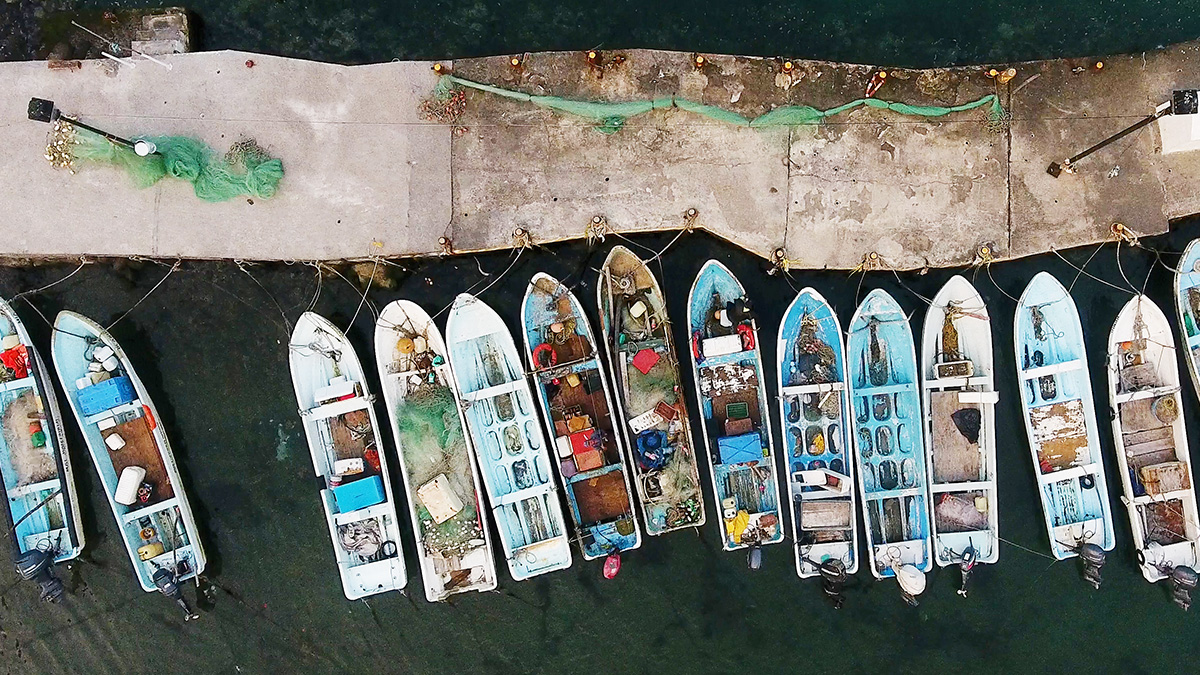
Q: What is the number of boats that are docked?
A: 14